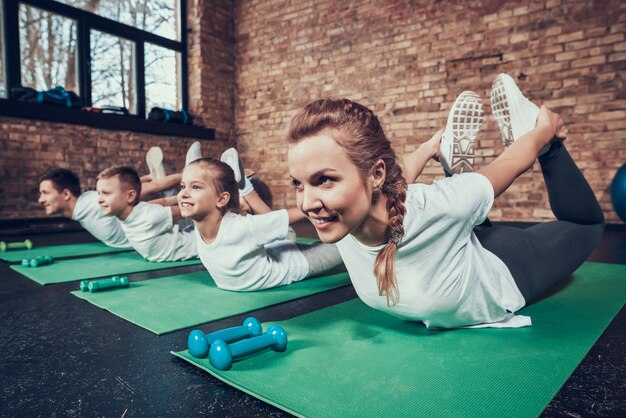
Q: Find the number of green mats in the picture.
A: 4